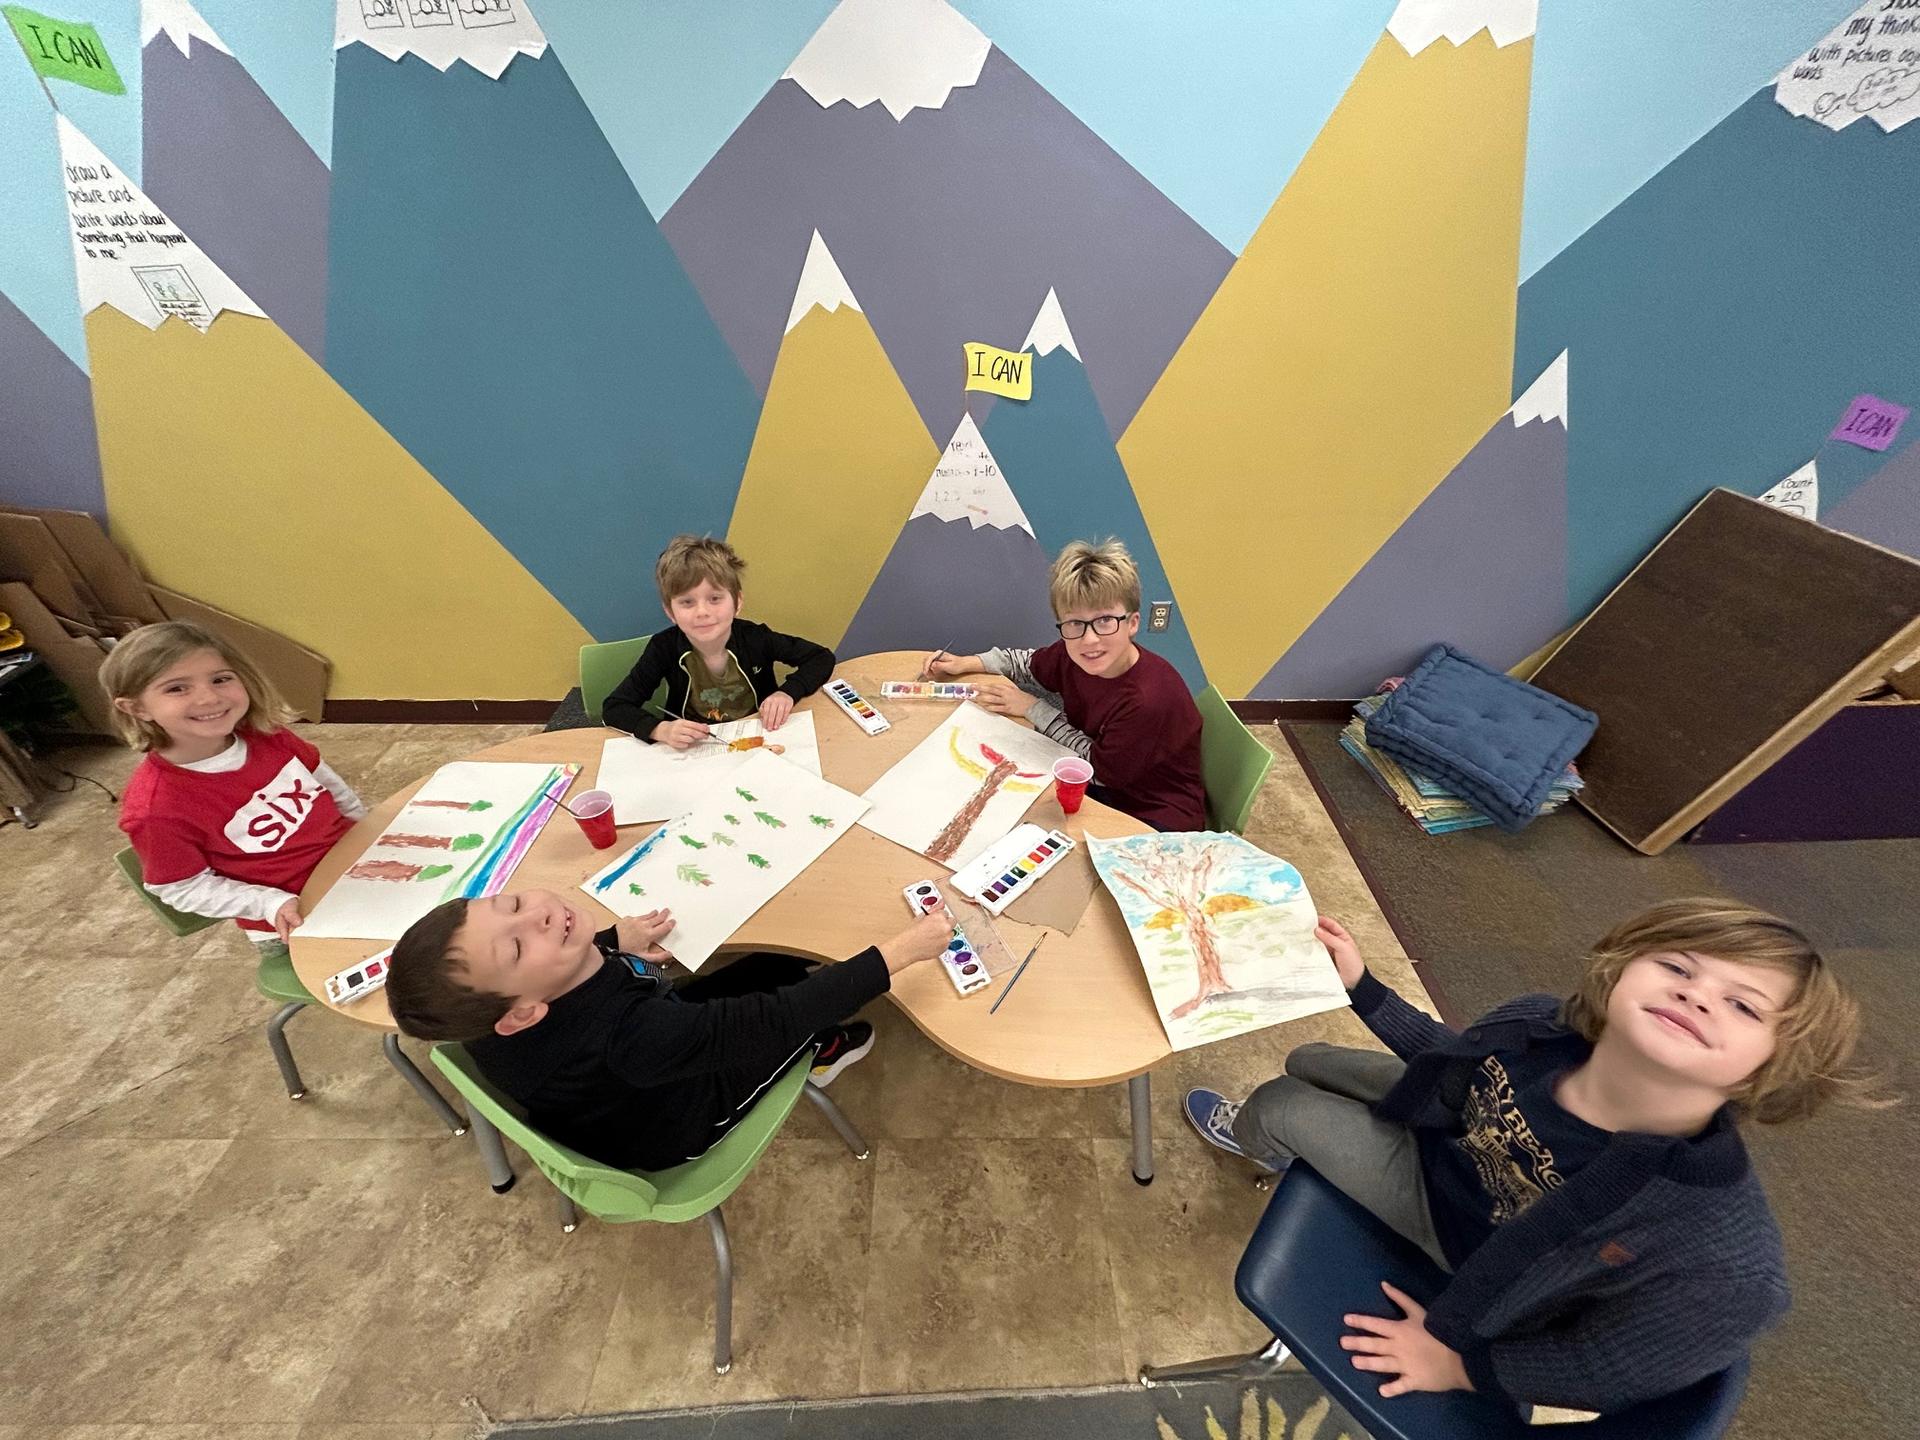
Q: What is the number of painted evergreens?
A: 9